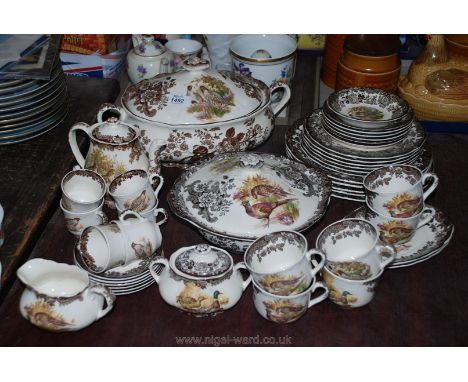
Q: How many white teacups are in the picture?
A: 12